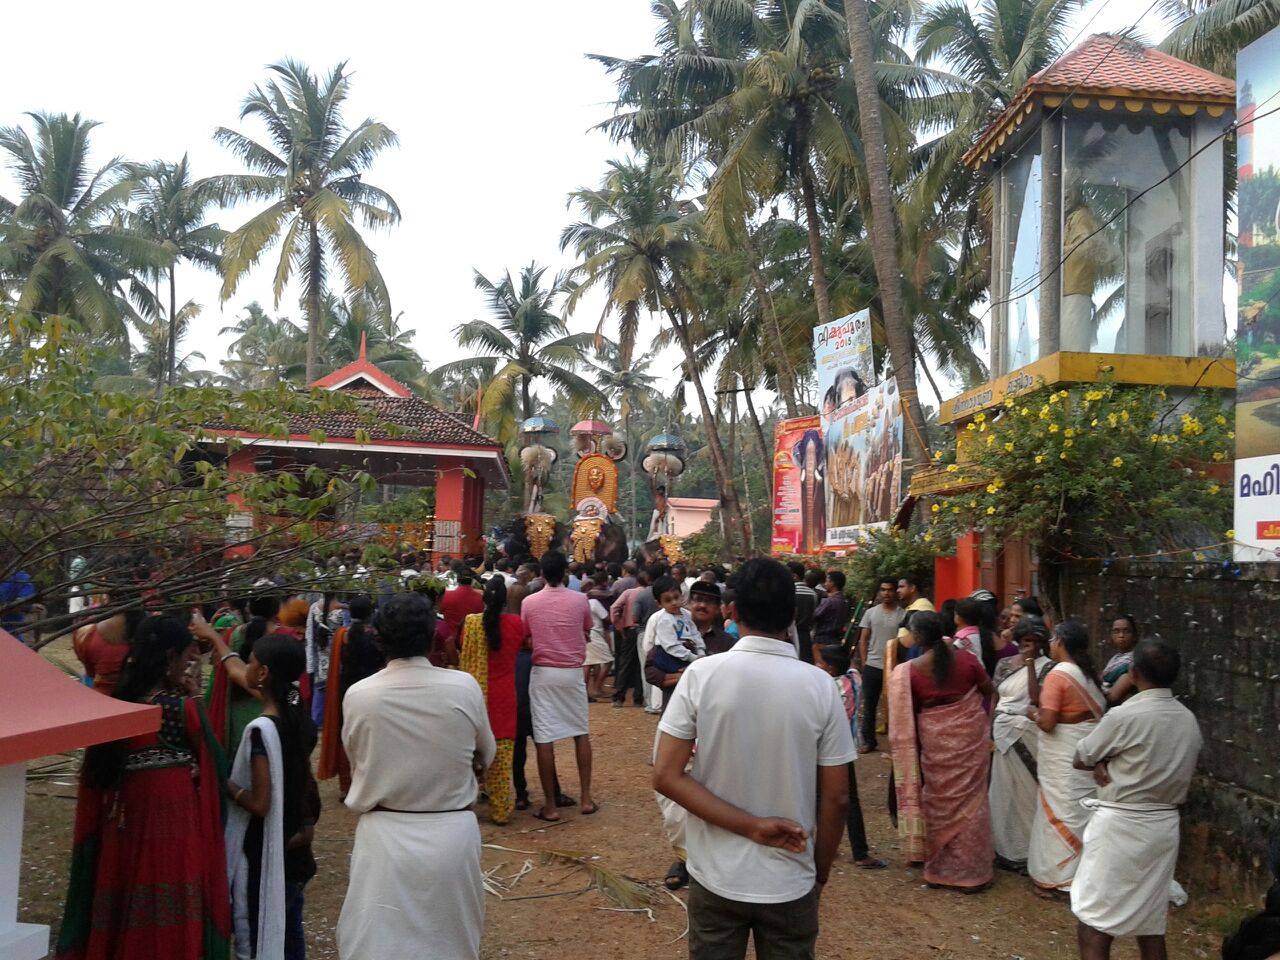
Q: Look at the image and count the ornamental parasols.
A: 3